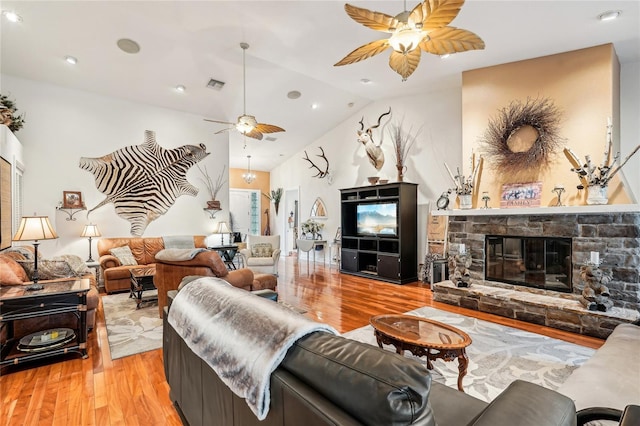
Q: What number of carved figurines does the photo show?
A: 2